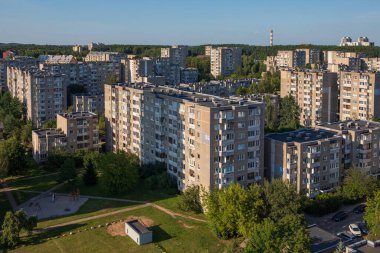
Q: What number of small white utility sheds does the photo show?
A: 1